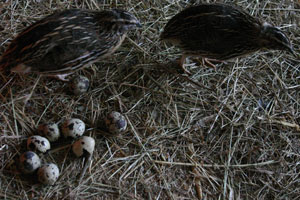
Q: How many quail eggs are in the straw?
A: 8